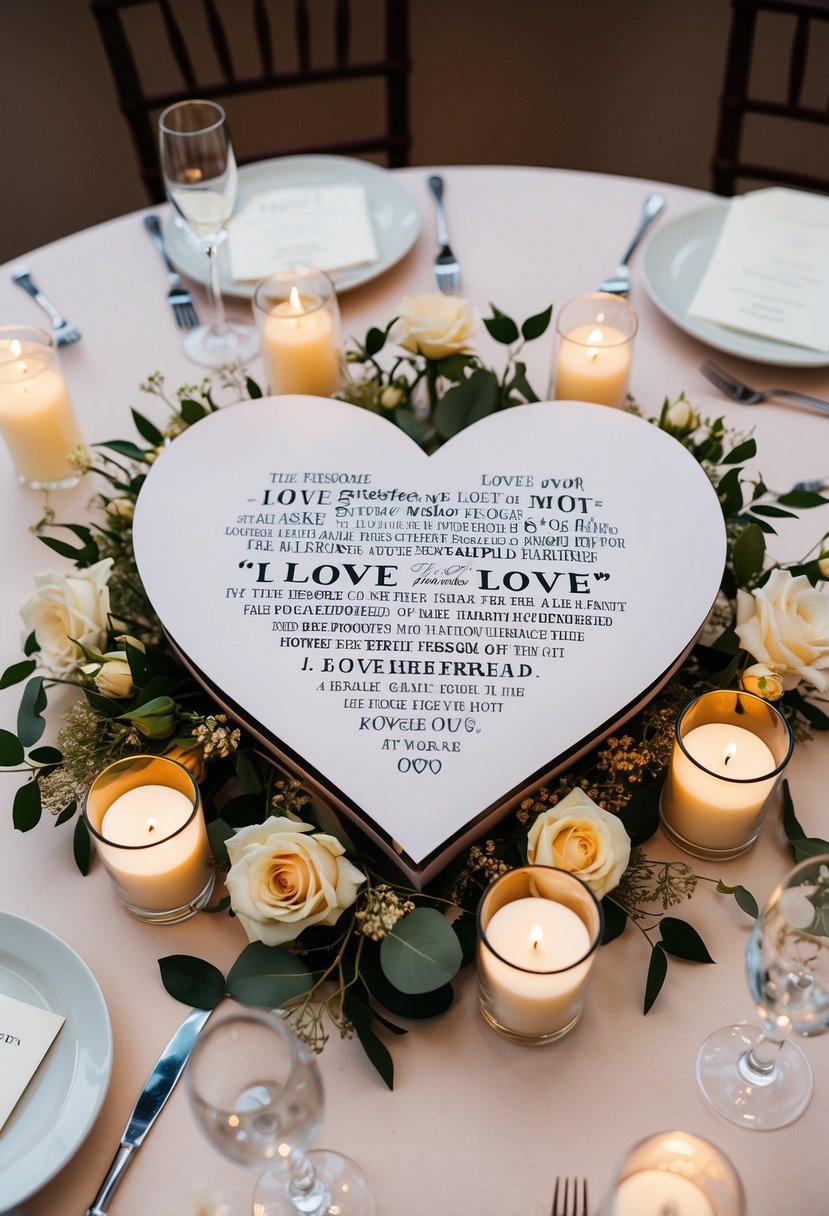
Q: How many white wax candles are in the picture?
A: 7